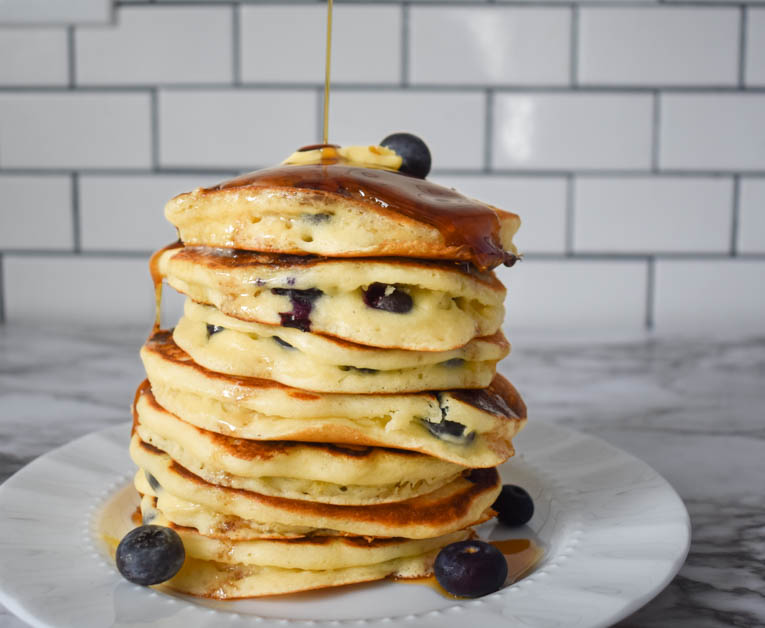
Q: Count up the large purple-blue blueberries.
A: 4